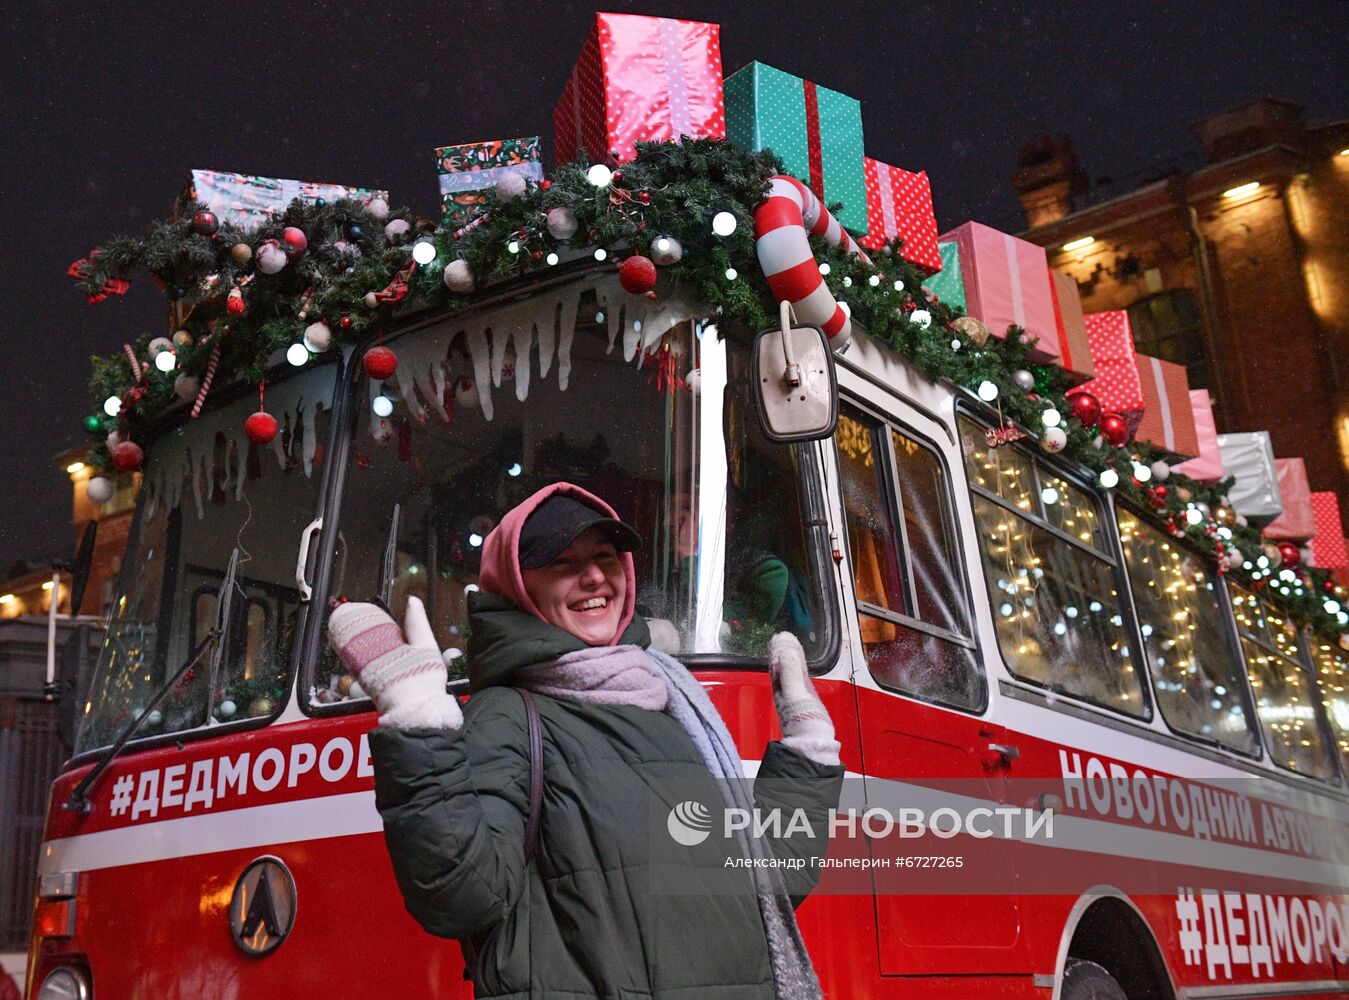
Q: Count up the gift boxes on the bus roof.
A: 14